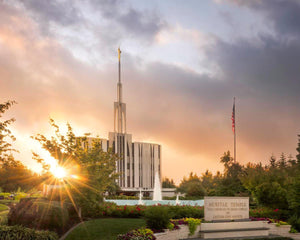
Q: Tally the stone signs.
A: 1